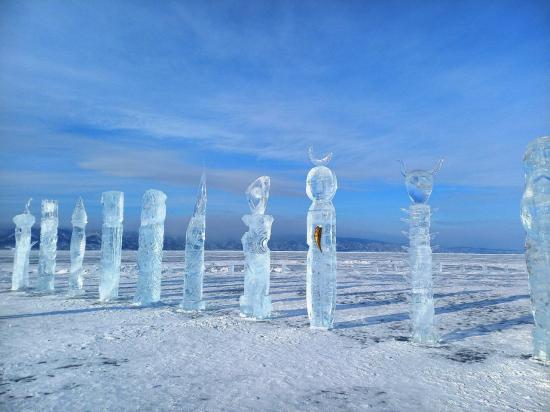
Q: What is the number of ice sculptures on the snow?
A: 10